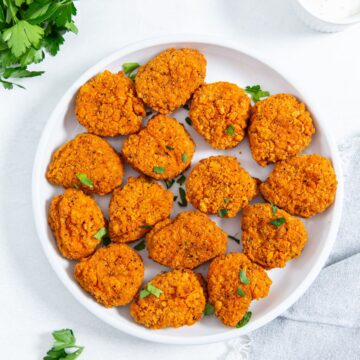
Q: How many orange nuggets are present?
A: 15